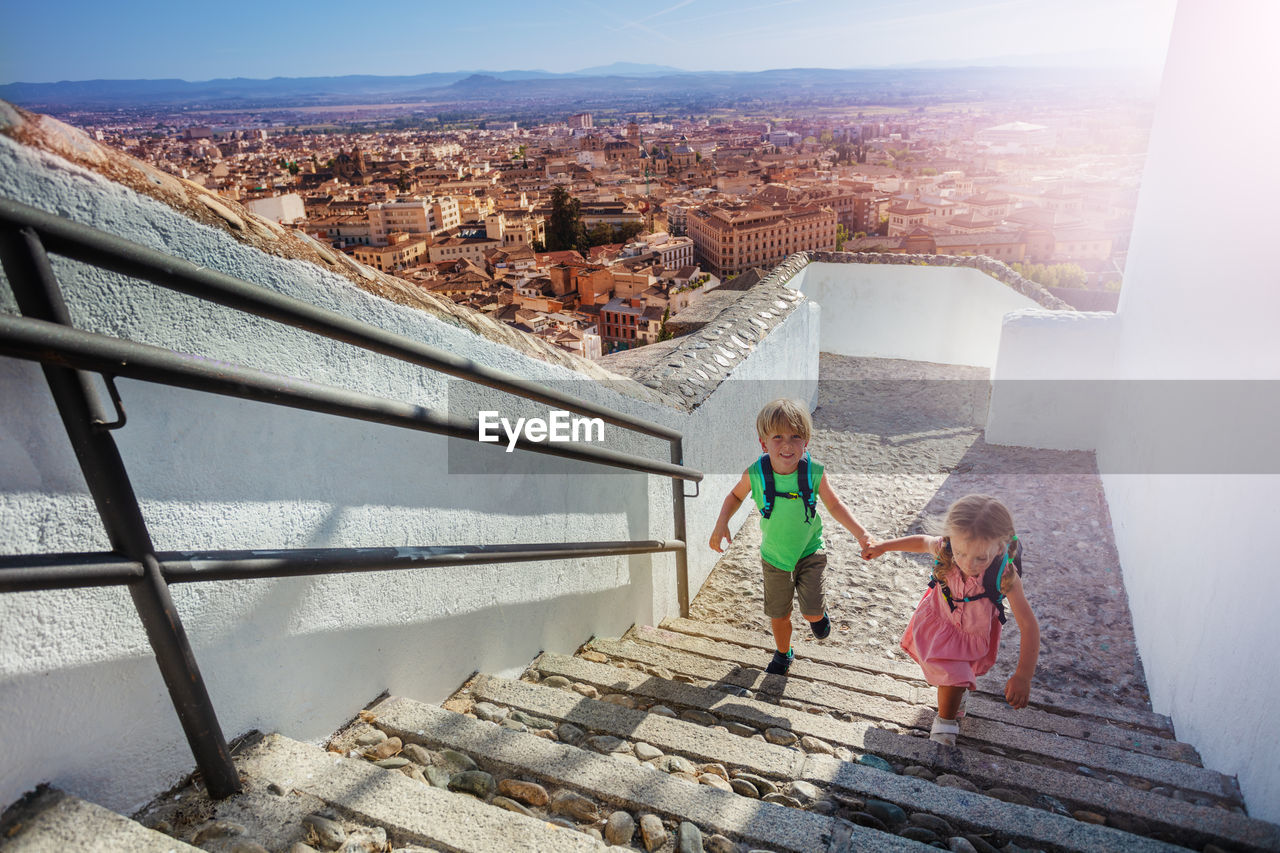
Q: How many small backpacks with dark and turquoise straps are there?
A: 2